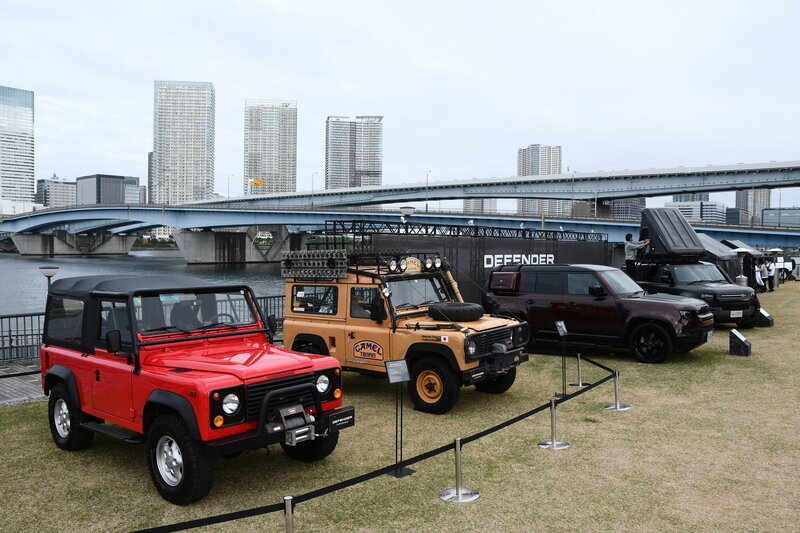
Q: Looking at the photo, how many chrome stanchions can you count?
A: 5